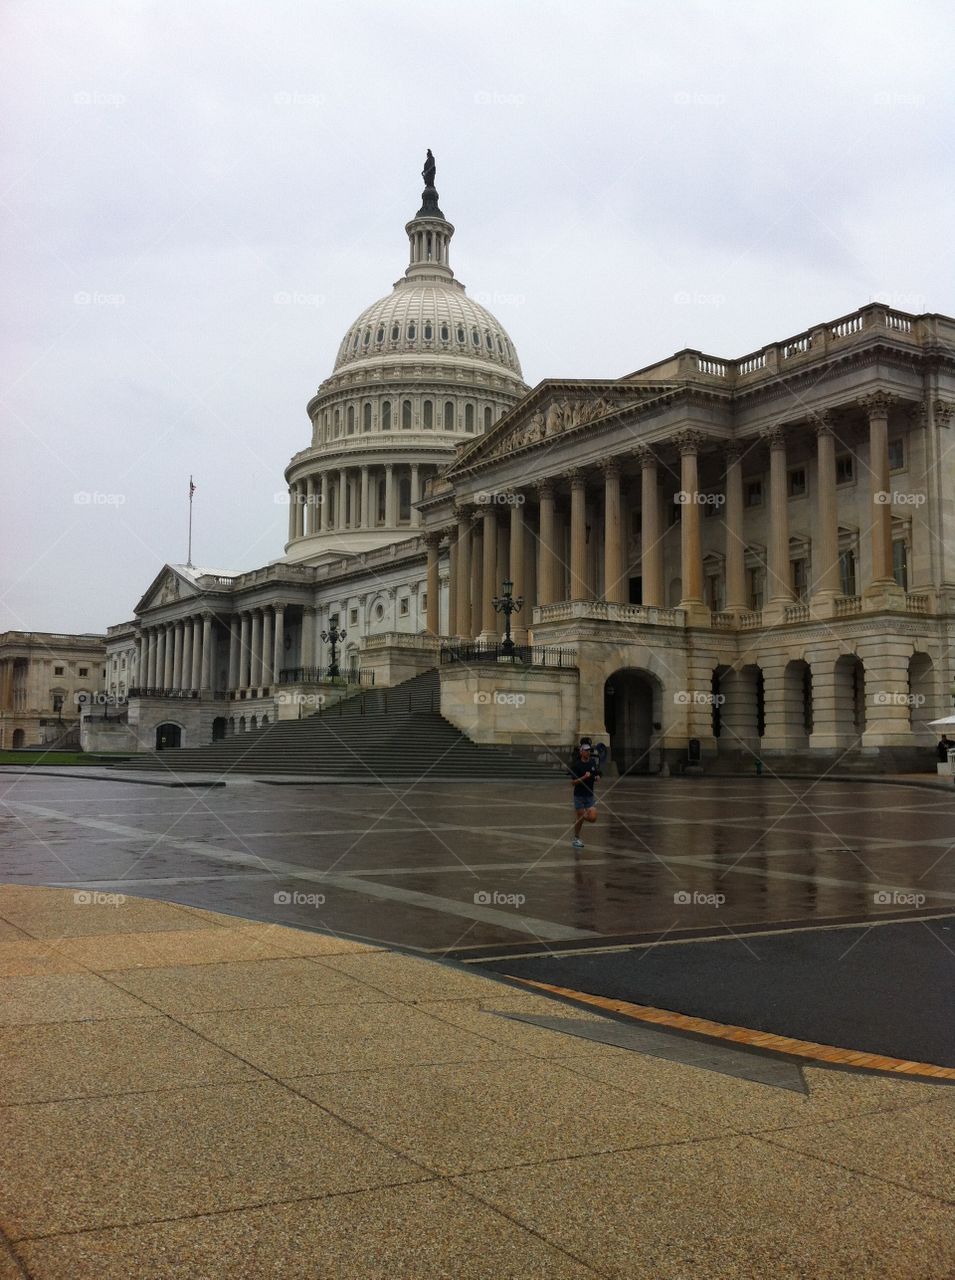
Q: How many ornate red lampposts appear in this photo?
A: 0